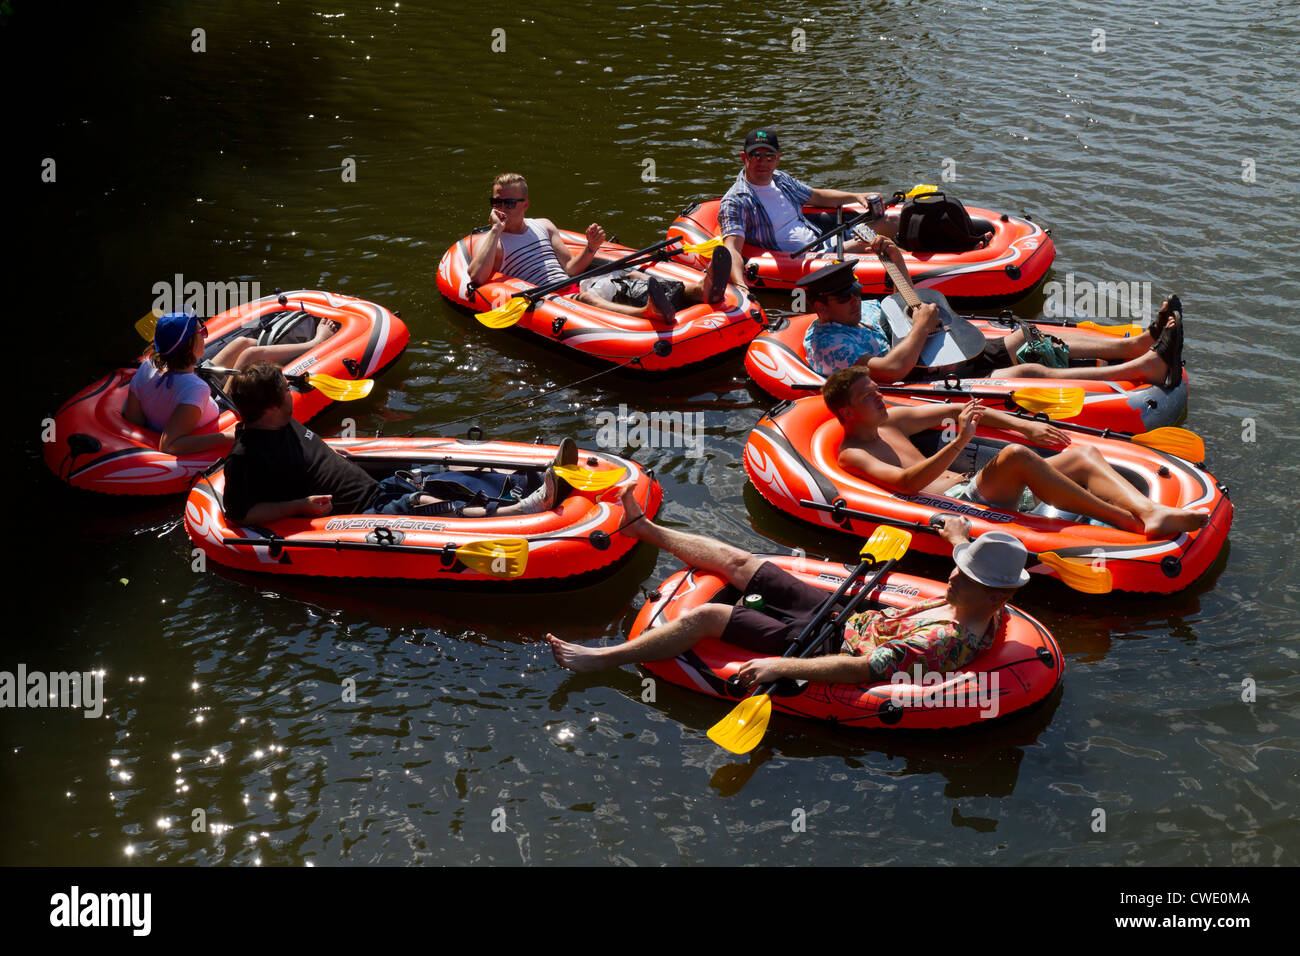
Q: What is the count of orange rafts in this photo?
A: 7